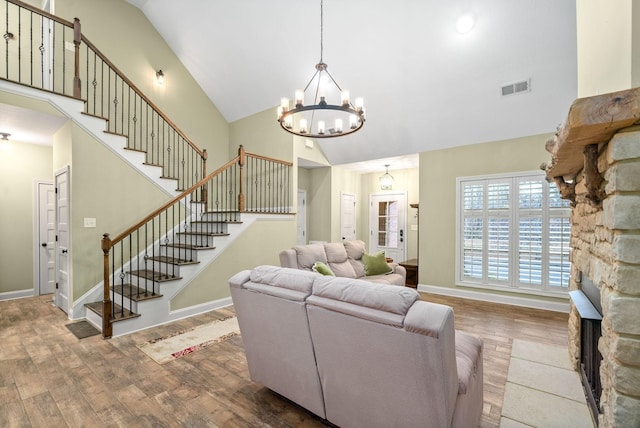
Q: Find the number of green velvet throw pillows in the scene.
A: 2